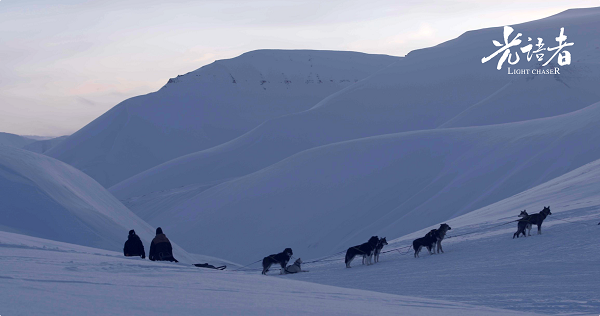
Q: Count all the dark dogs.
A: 7